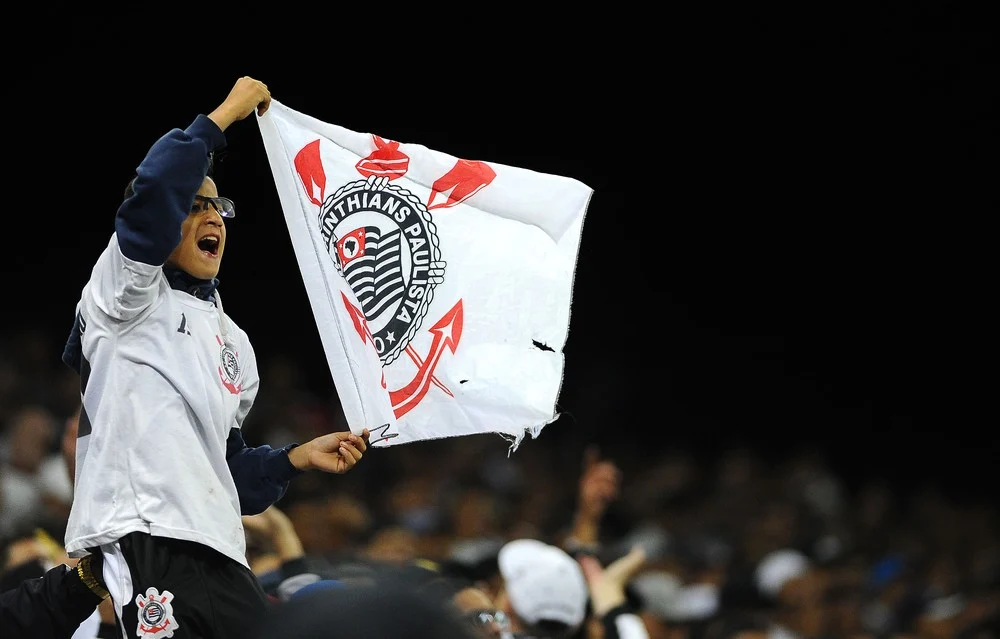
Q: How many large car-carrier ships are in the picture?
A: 0